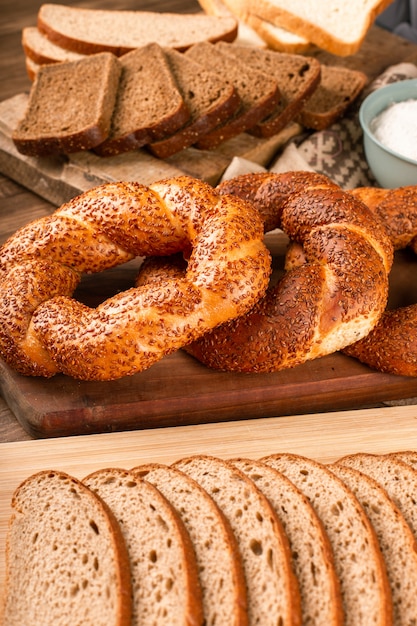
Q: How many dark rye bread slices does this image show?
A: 6